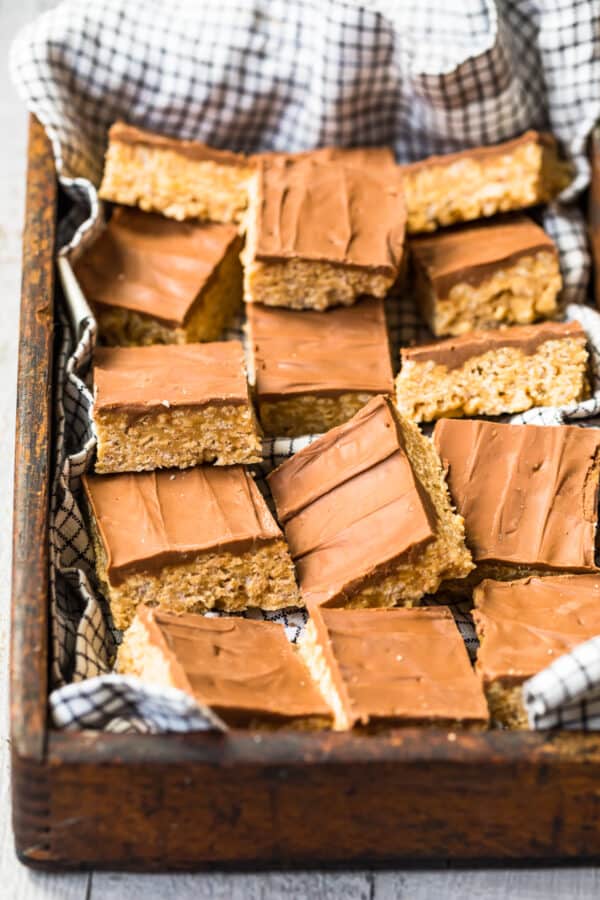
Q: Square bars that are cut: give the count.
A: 14